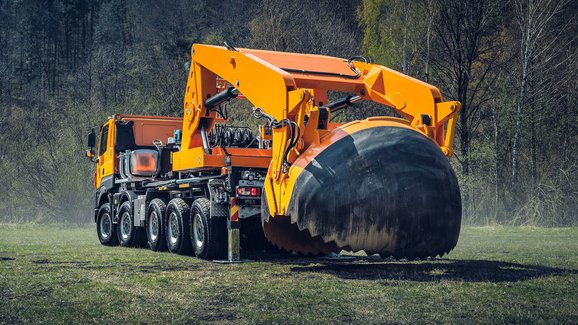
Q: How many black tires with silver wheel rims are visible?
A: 5